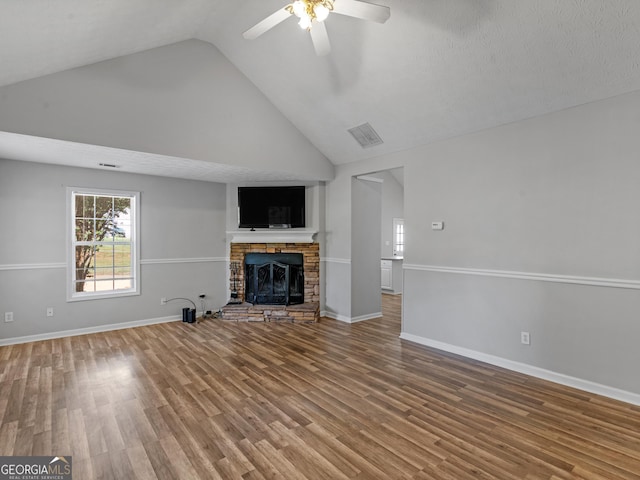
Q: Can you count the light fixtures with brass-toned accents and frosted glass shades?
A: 1